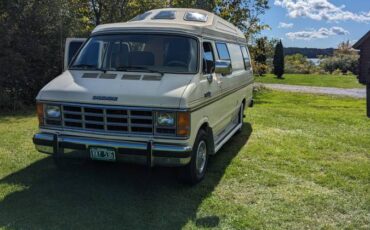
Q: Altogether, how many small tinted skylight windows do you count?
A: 3